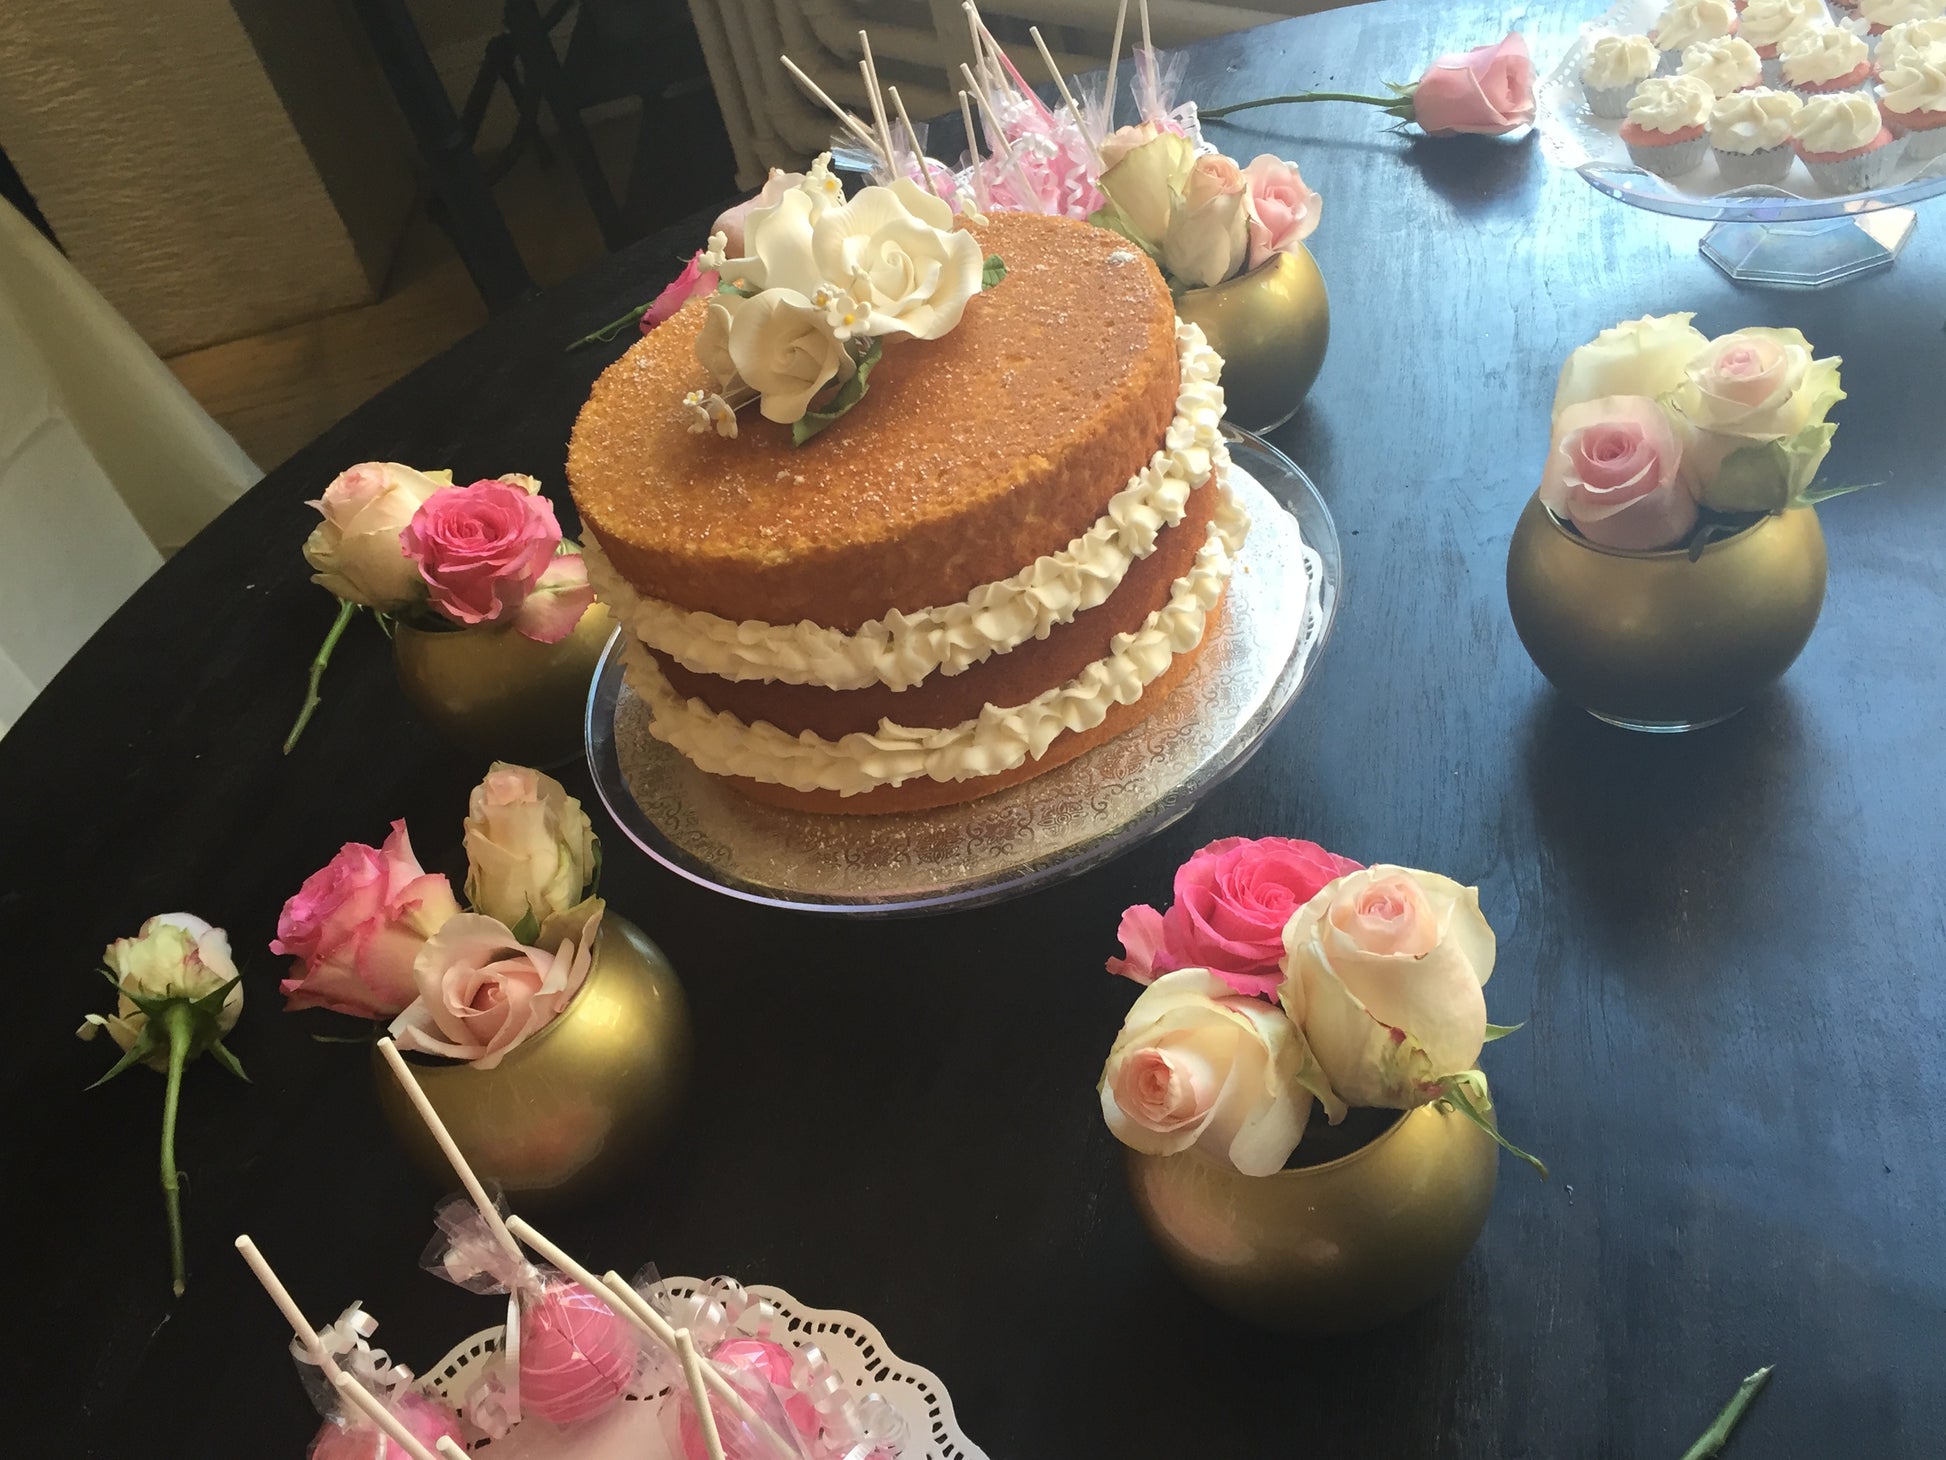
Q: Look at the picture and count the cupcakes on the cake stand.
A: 11